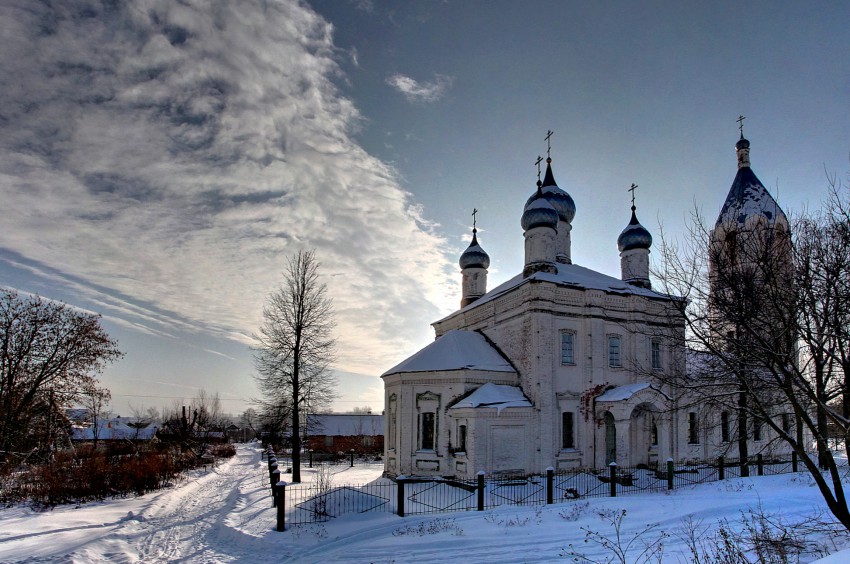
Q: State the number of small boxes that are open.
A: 0